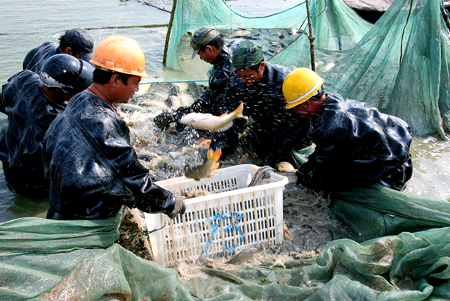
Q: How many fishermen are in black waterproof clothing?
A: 6